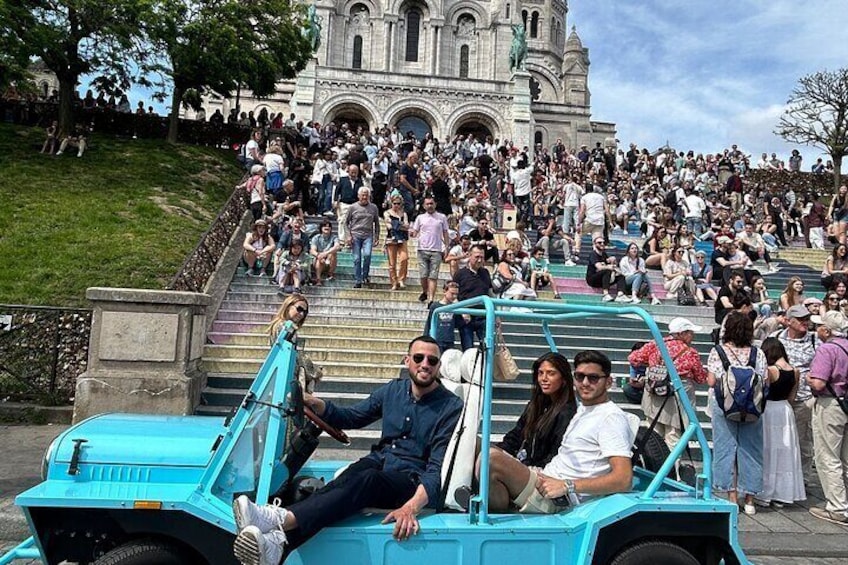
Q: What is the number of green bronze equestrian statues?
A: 2